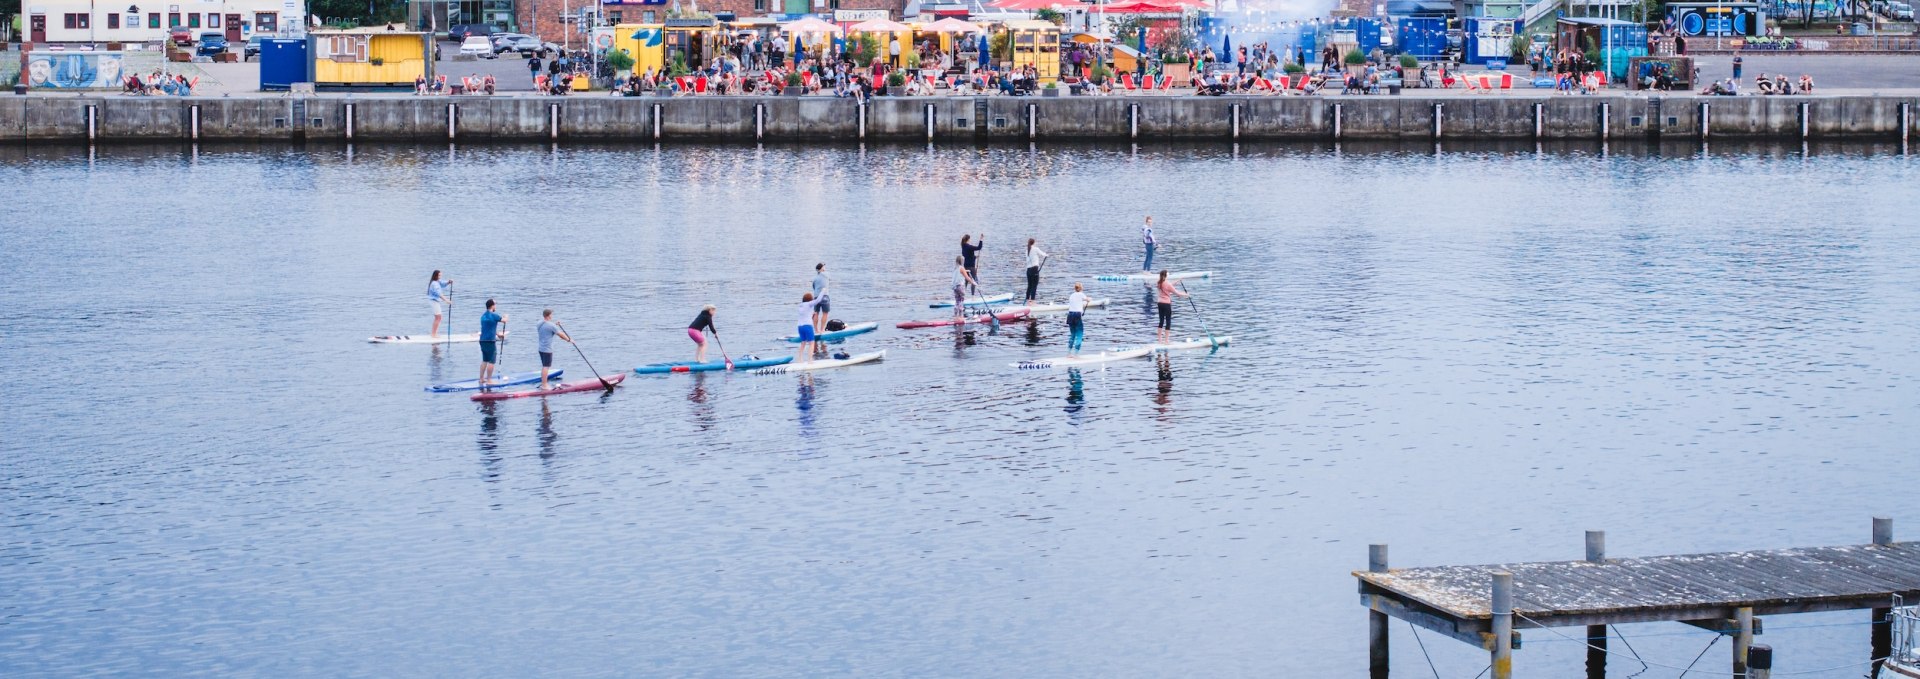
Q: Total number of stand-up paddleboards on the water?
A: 12